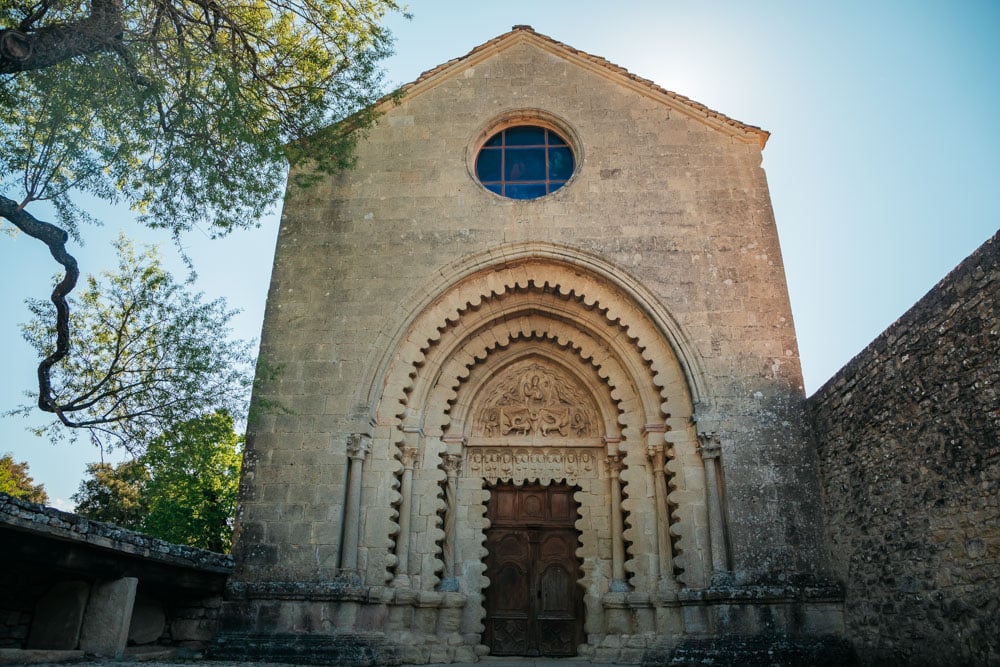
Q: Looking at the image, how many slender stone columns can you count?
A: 6